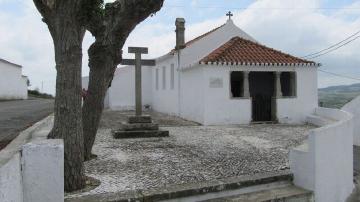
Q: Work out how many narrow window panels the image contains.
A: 3